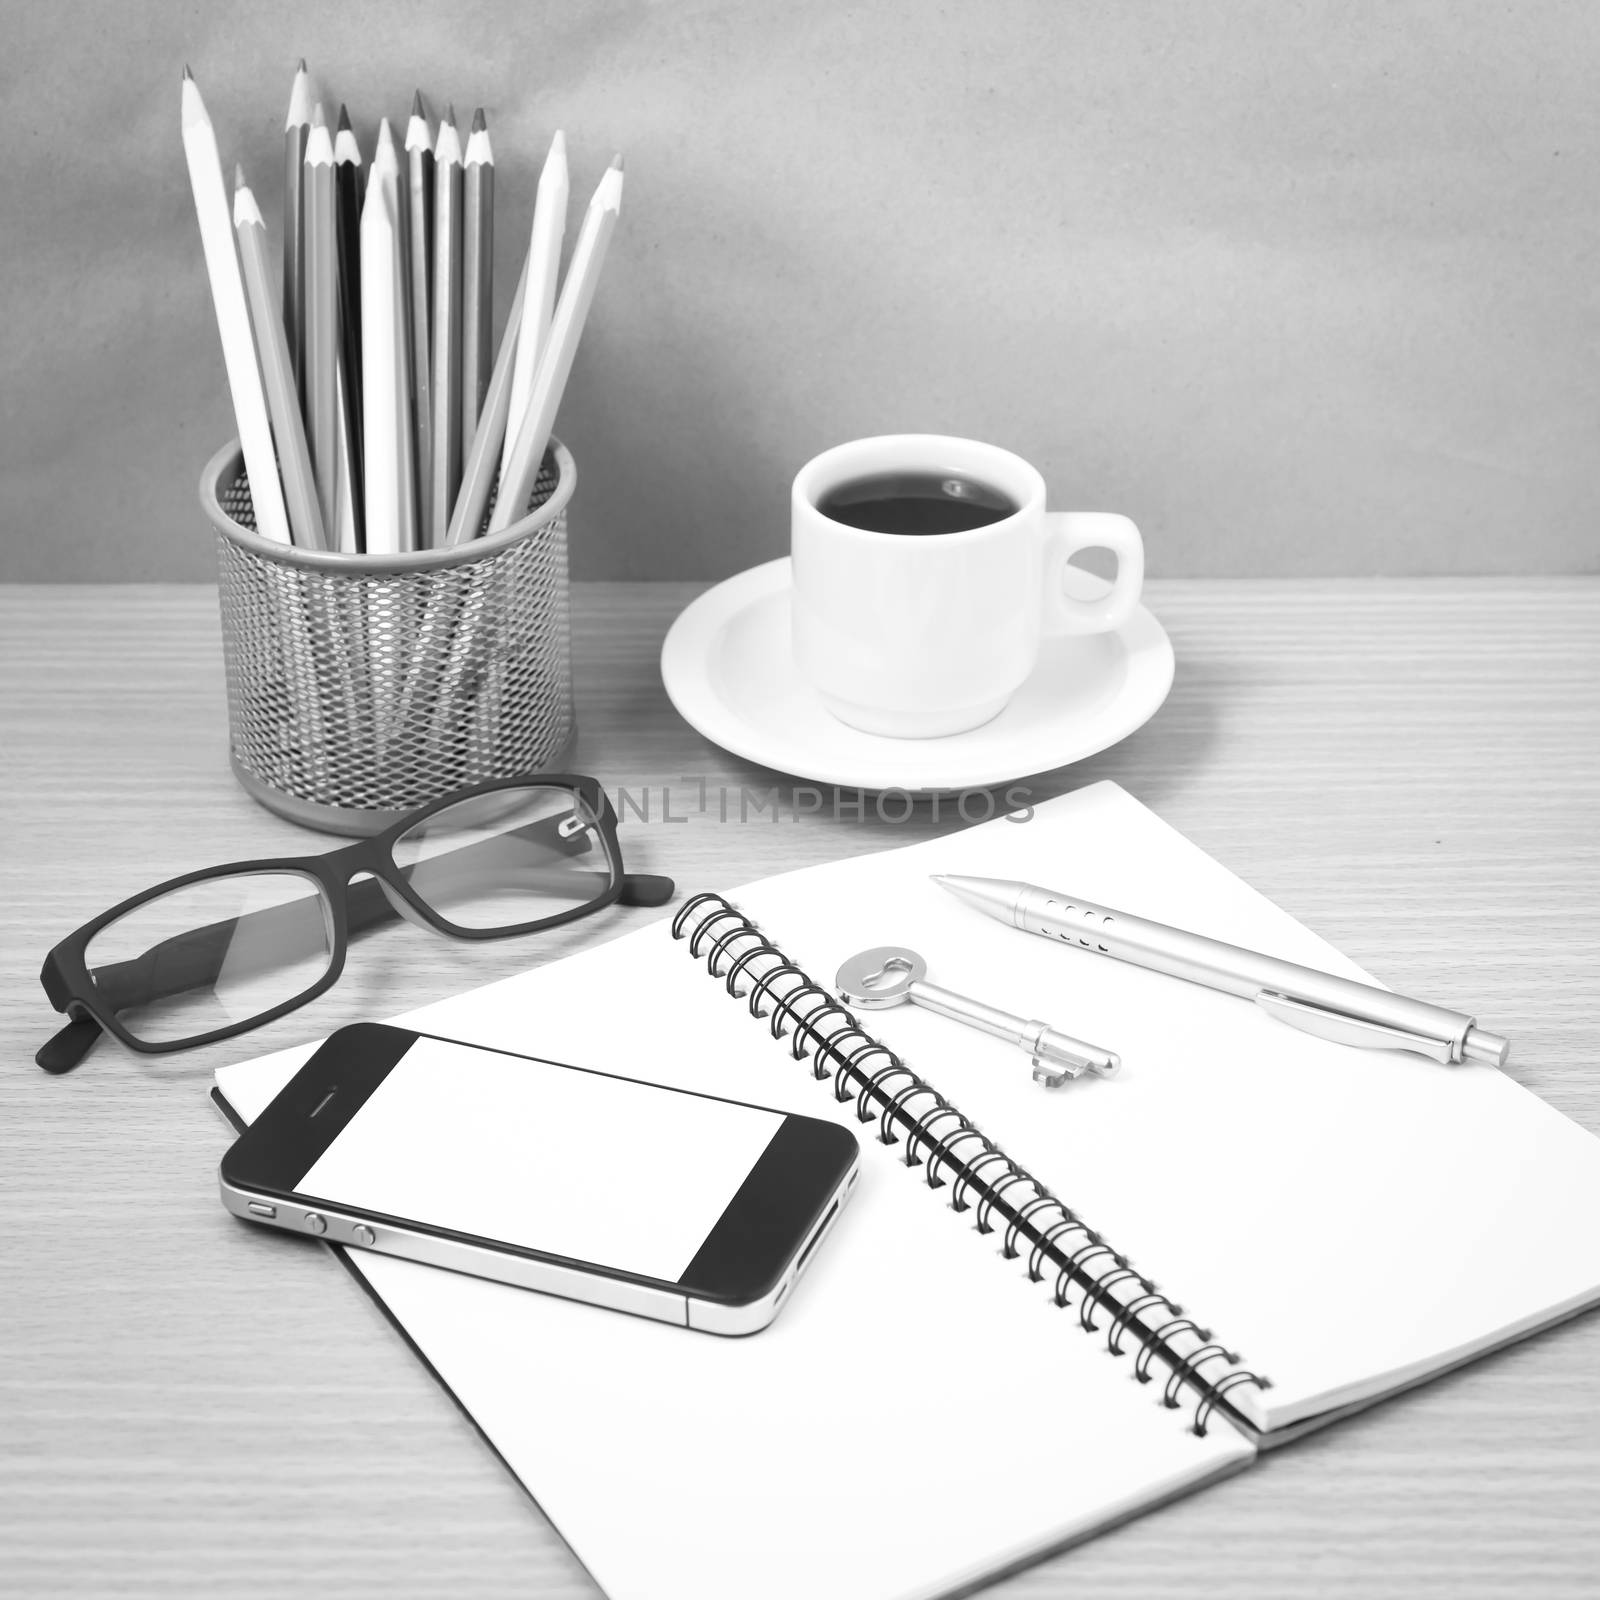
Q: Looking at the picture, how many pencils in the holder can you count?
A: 13